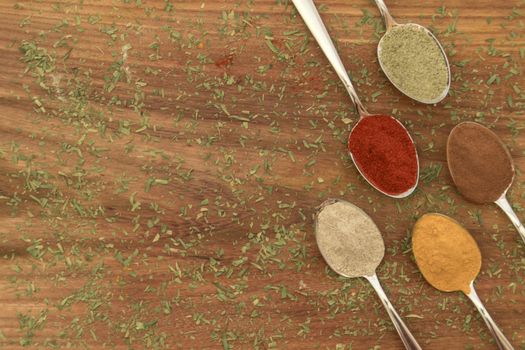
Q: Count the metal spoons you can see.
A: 5